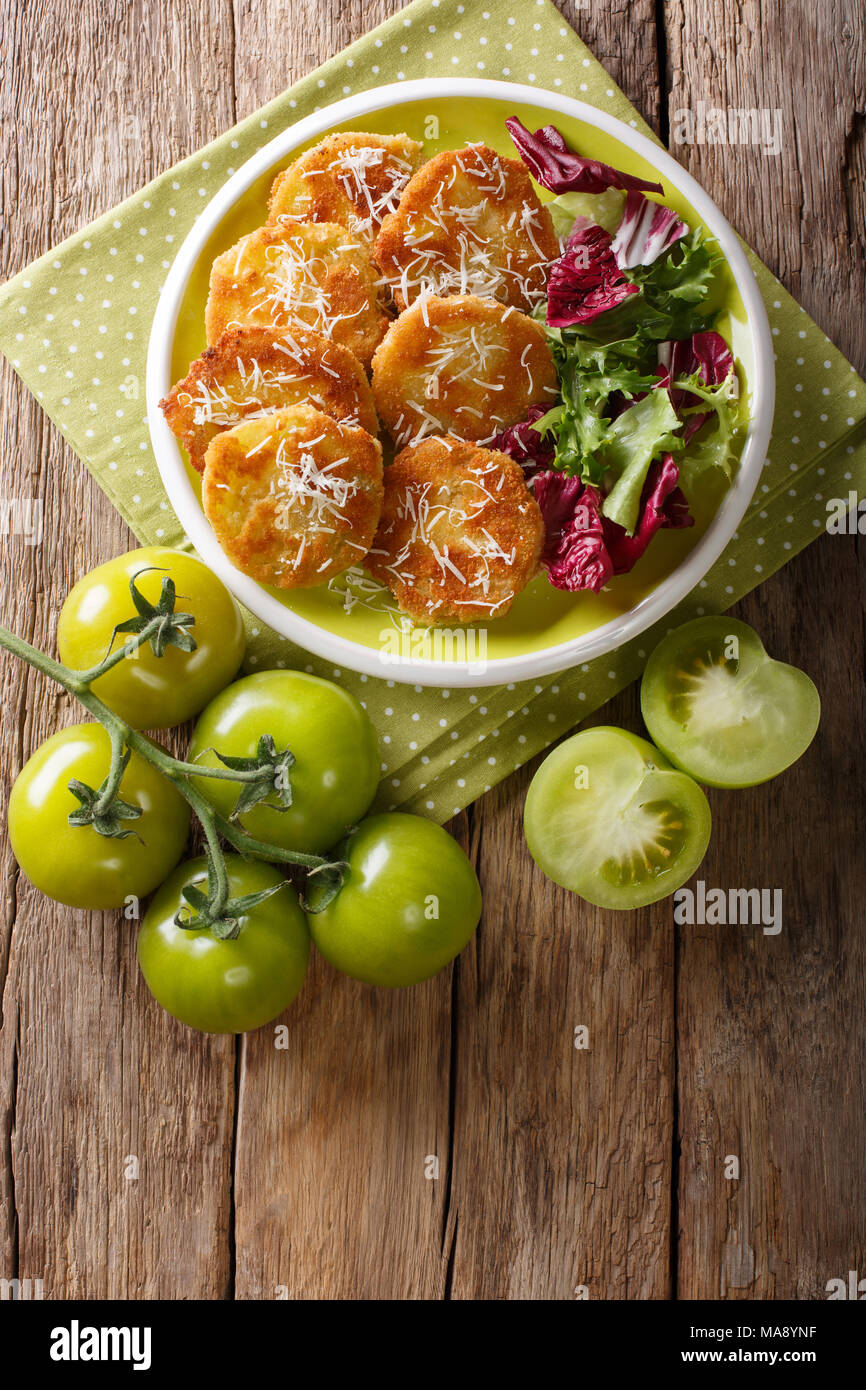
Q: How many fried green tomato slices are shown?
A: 7